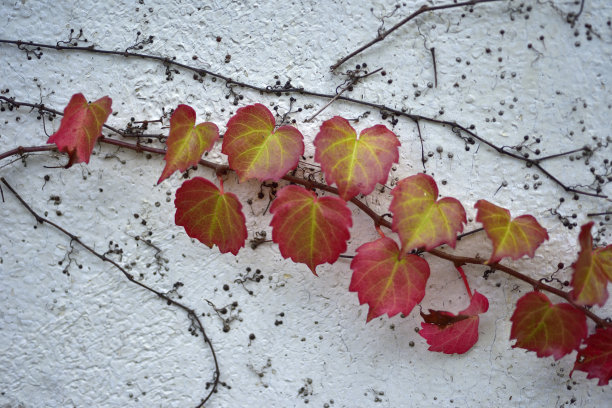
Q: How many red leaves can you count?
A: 13